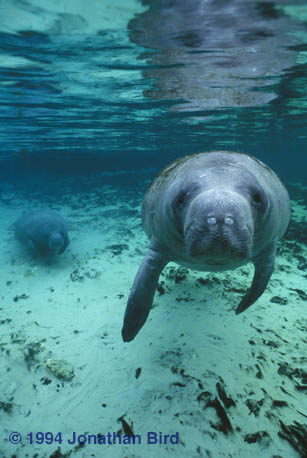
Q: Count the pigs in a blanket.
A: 0